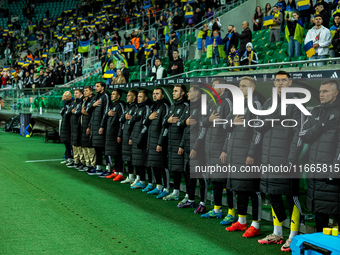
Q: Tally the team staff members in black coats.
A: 14